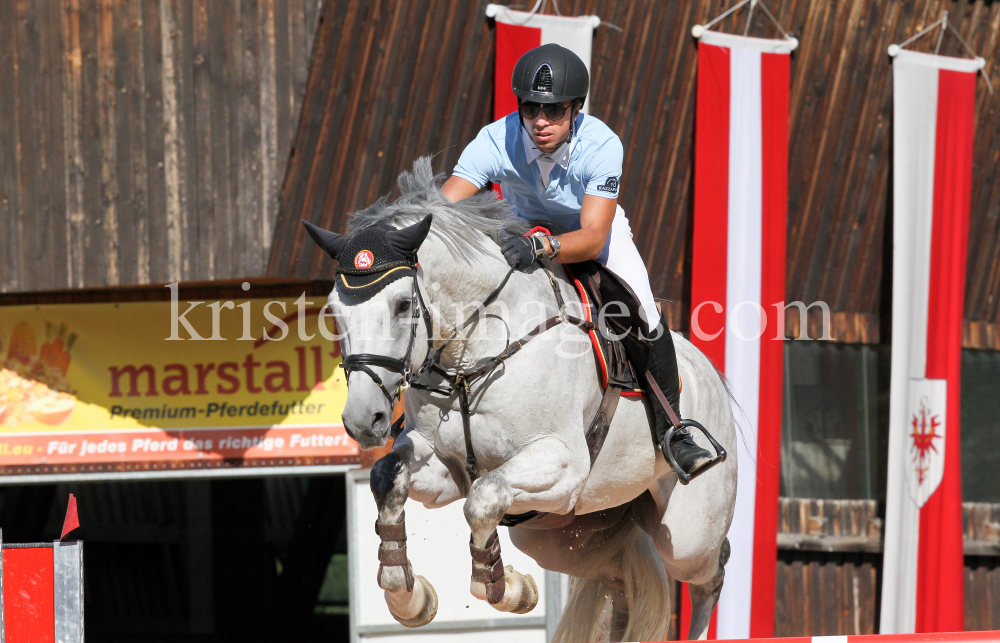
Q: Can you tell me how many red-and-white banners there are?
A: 3